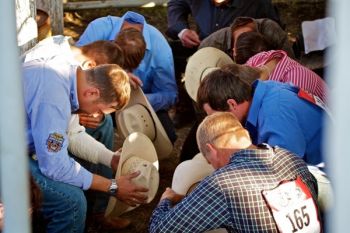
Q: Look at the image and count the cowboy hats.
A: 4